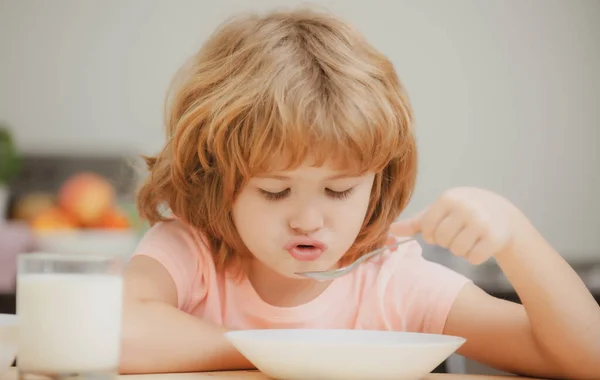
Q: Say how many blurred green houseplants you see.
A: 1